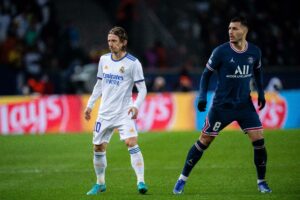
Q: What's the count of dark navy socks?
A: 2